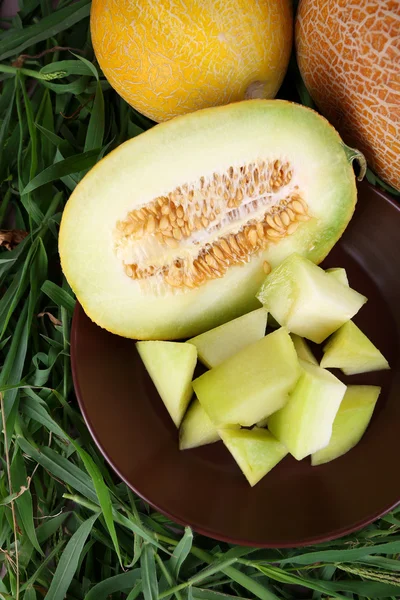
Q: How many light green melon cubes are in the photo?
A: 11